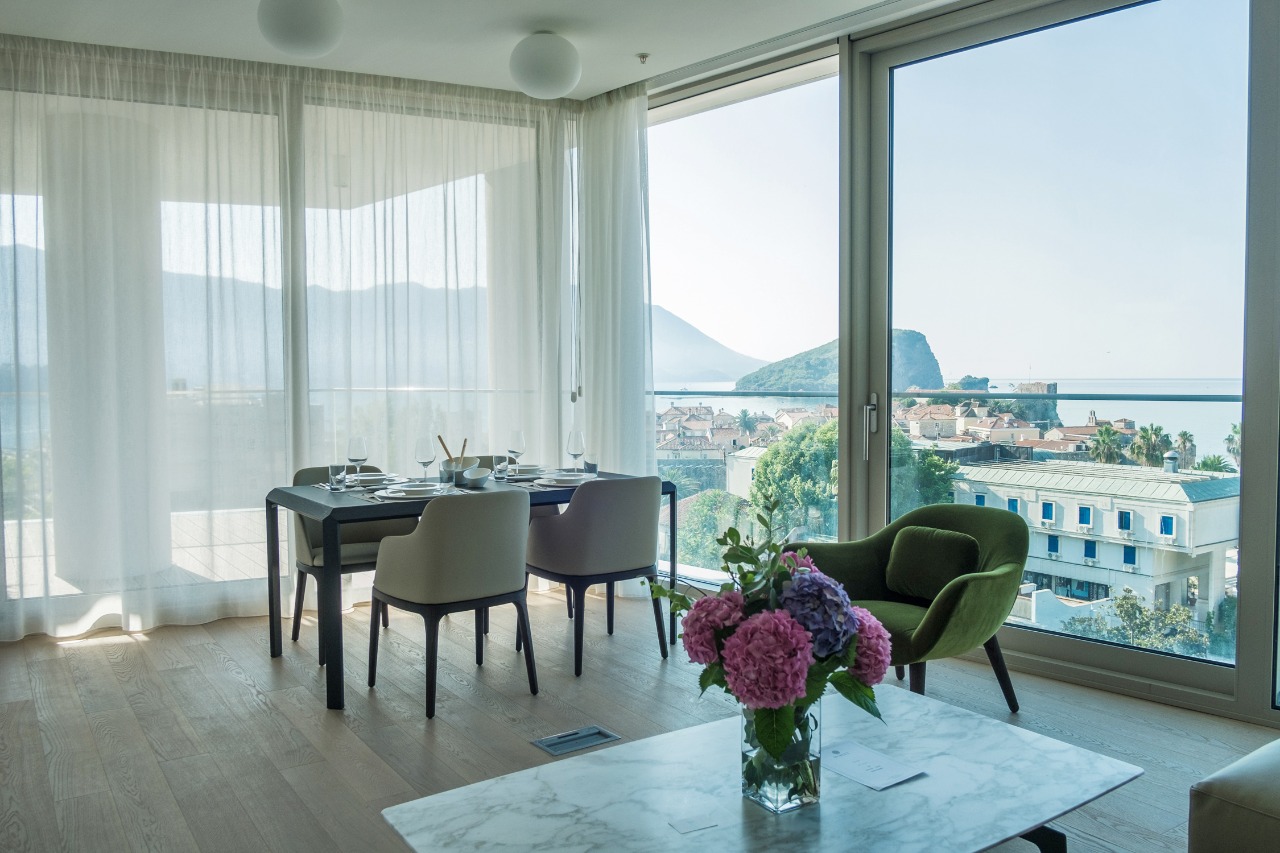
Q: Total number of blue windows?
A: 9